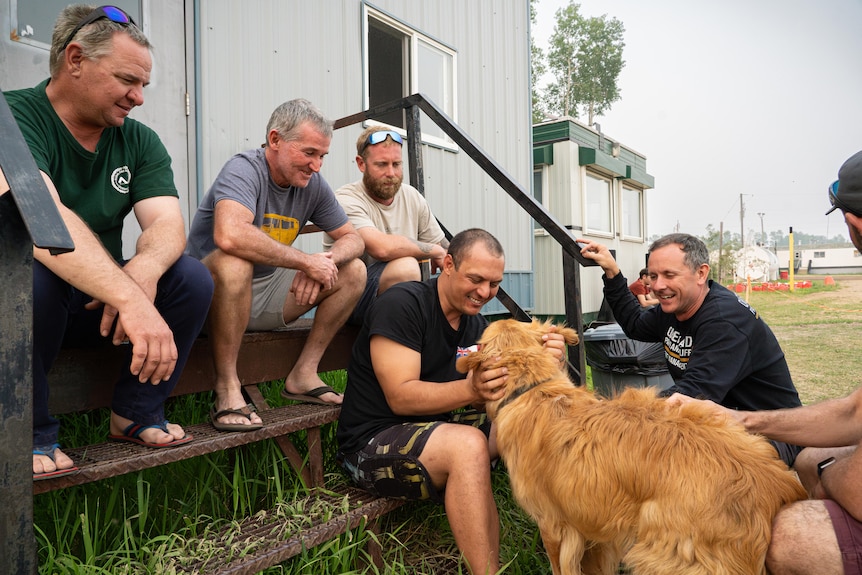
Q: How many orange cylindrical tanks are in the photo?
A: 0